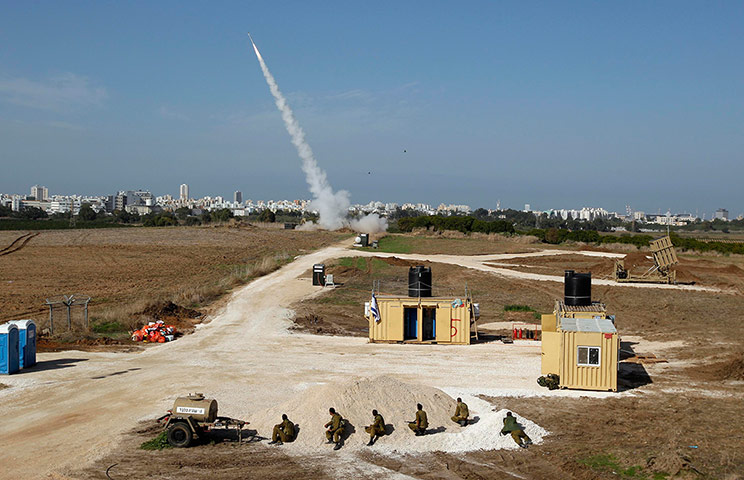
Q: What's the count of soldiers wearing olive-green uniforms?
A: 6